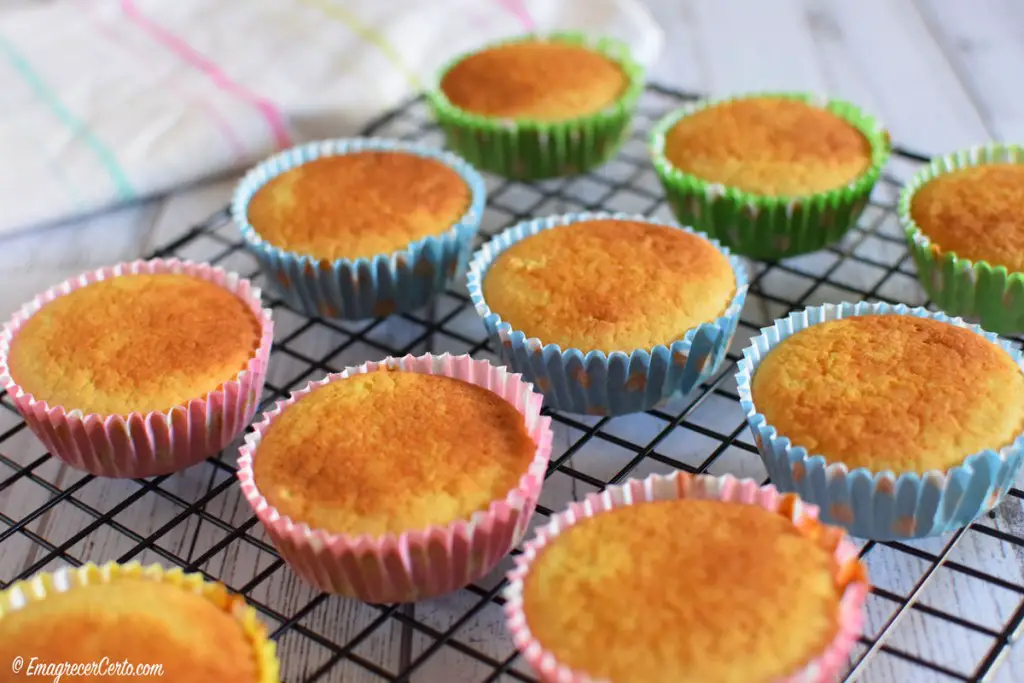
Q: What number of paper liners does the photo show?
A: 10